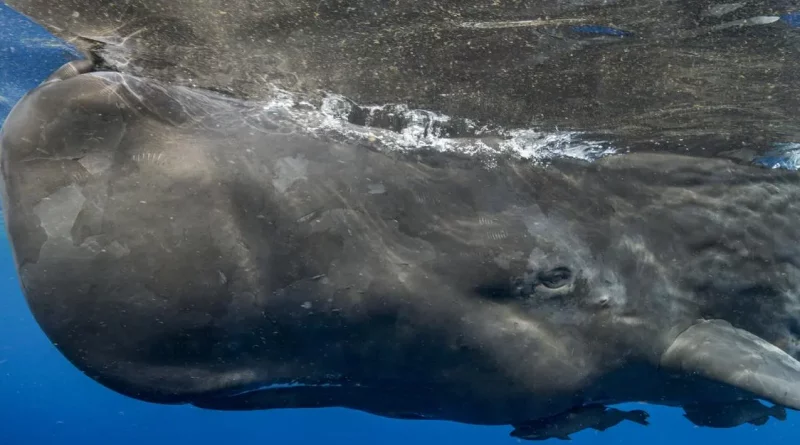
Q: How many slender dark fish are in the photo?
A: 2